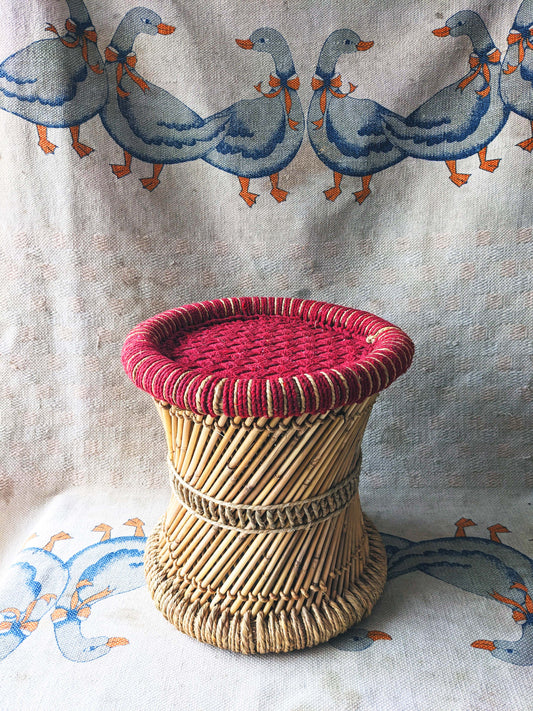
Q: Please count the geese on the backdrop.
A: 10